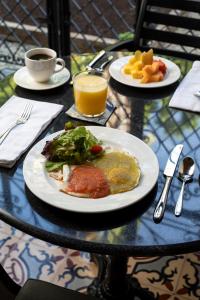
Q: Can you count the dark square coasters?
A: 1